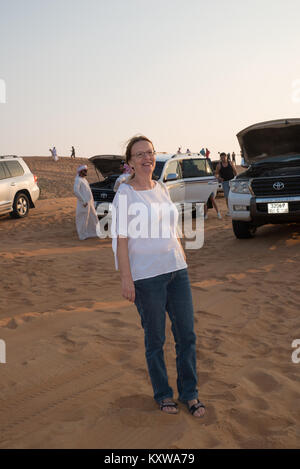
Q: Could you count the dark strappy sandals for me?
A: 2